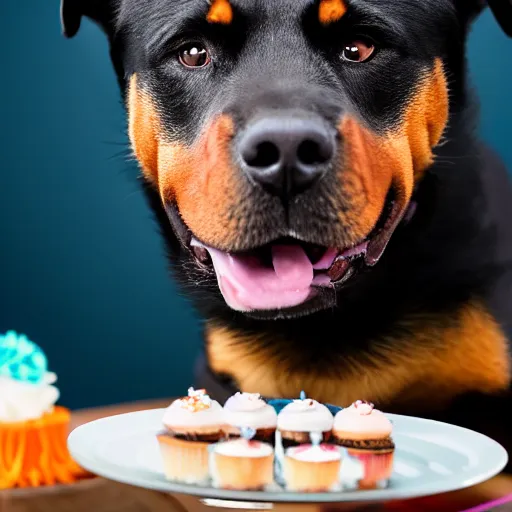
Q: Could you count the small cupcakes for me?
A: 6